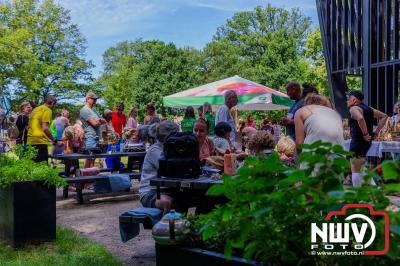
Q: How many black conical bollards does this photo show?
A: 0